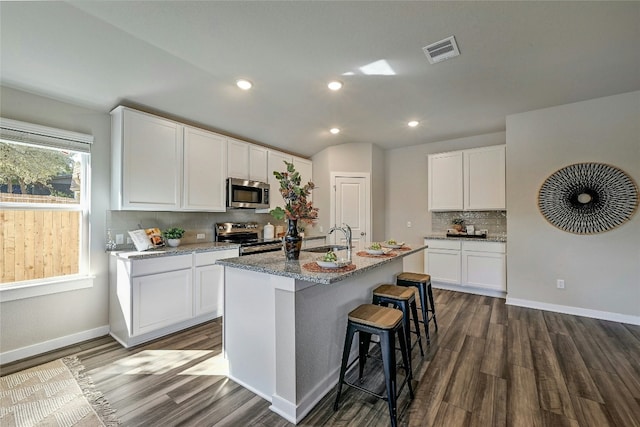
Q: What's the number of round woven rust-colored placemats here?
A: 3